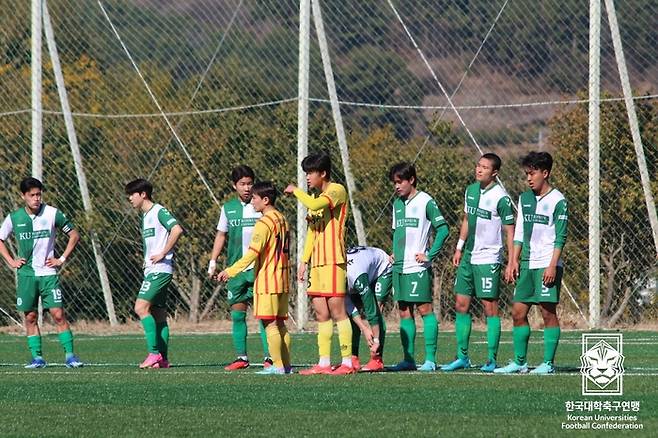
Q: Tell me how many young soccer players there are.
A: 9